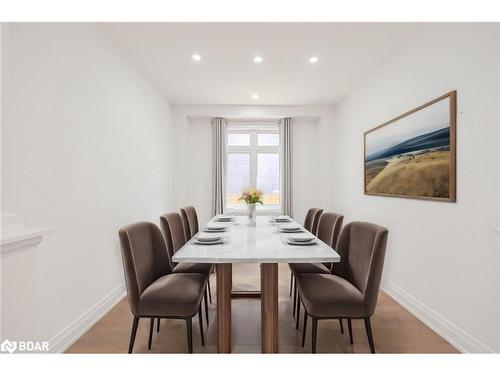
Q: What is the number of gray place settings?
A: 6